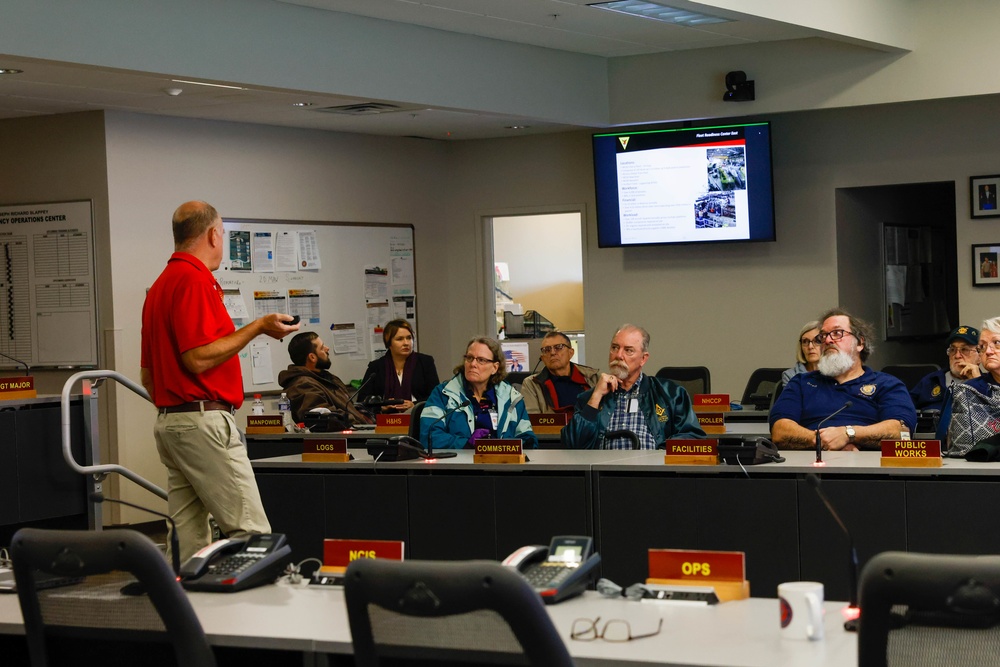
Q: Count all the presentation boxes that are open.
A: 1